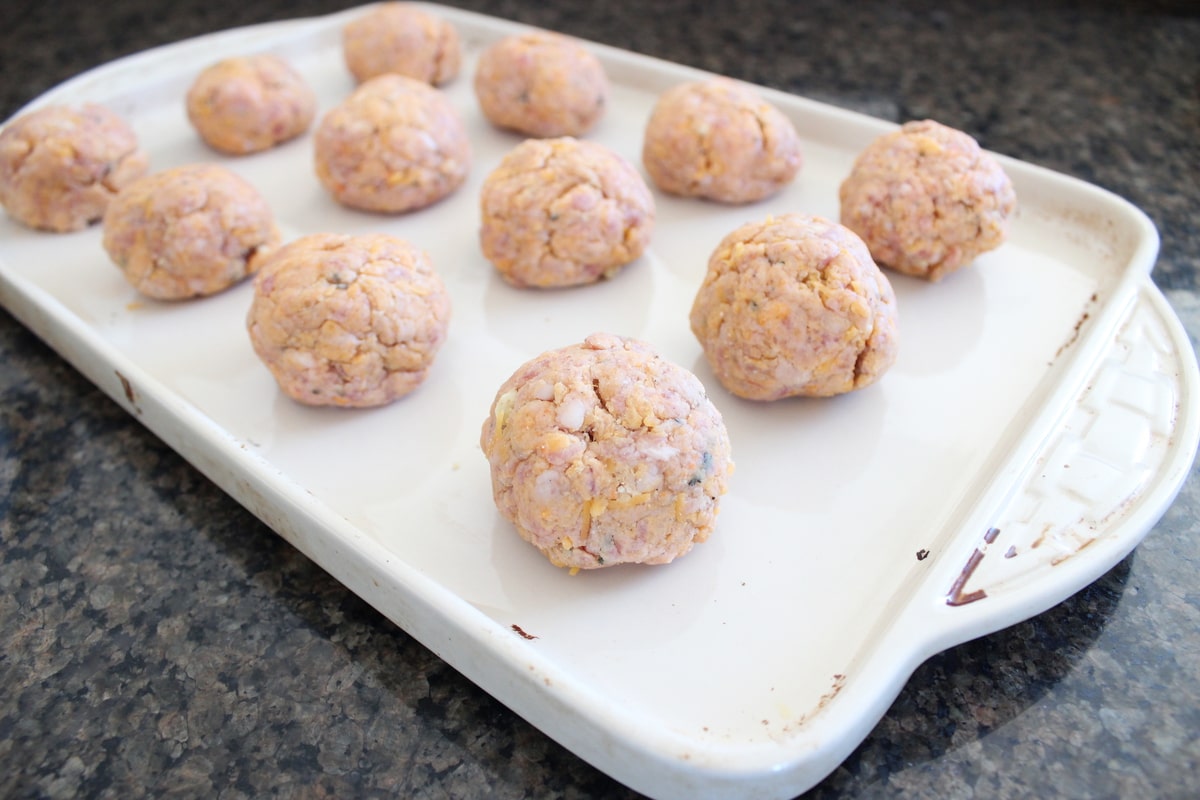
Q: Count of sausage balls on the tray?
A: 12